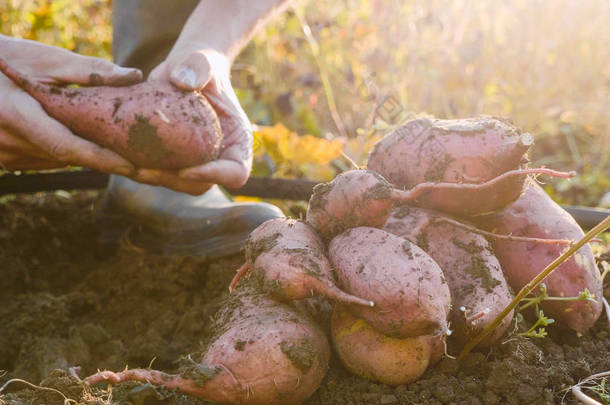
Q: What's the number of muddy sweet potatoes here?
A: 9